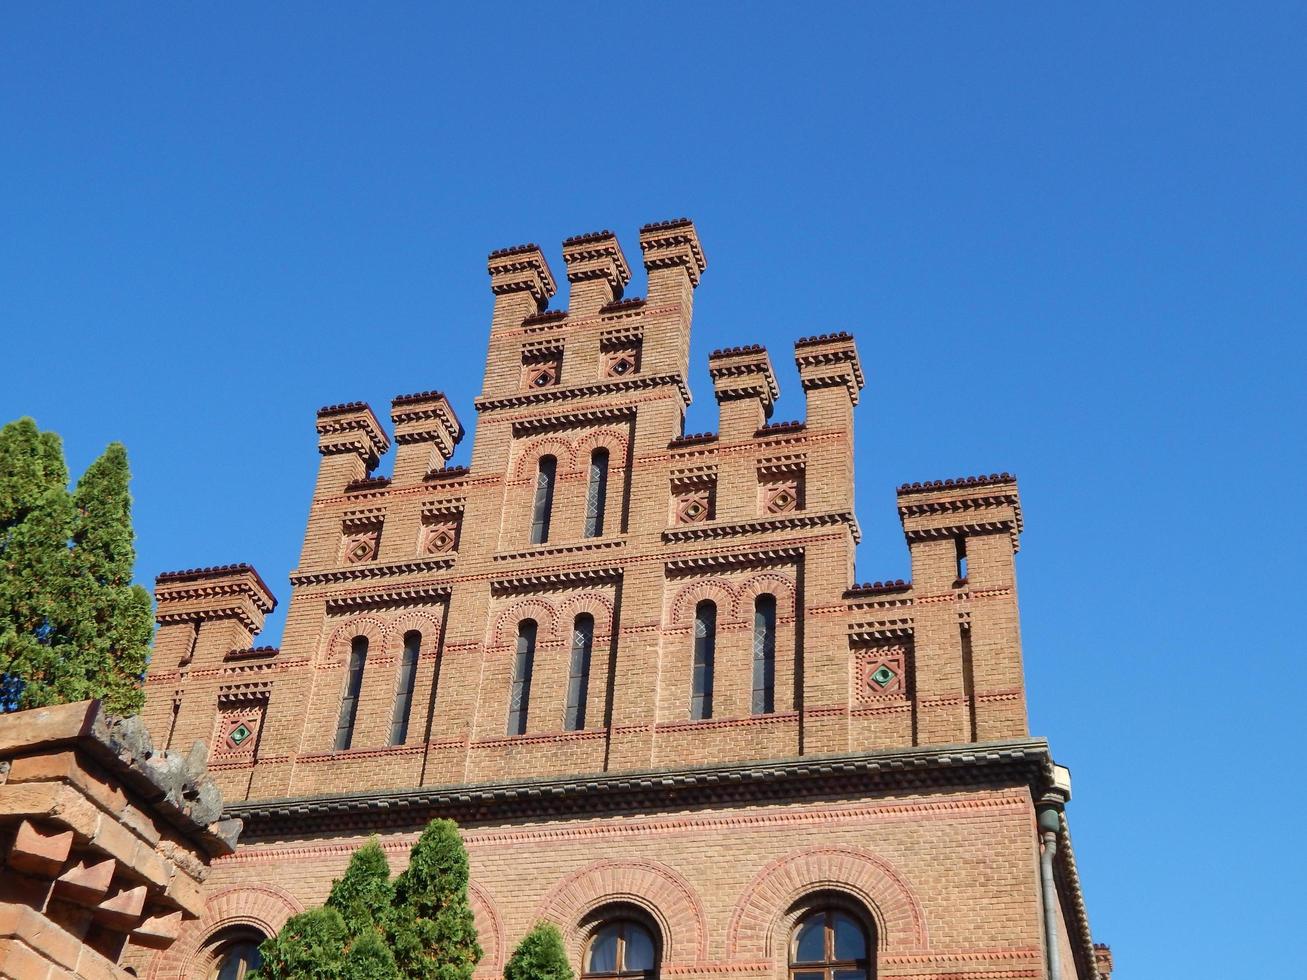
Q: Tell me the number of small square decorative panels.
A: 8